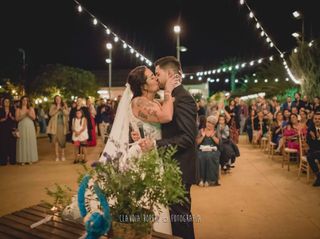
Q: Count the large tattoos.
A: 1